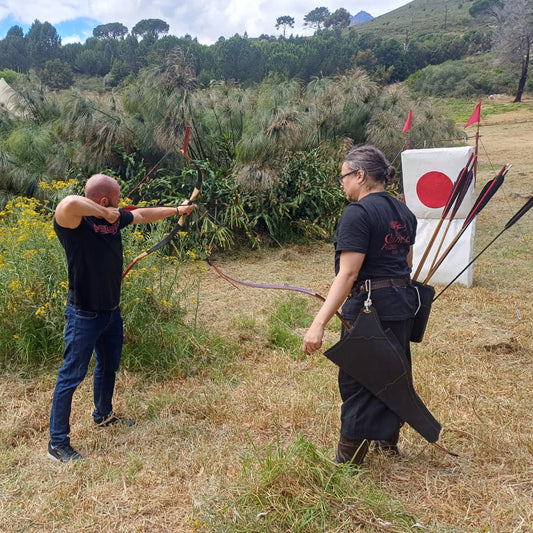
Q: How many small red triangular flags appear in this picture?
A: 2